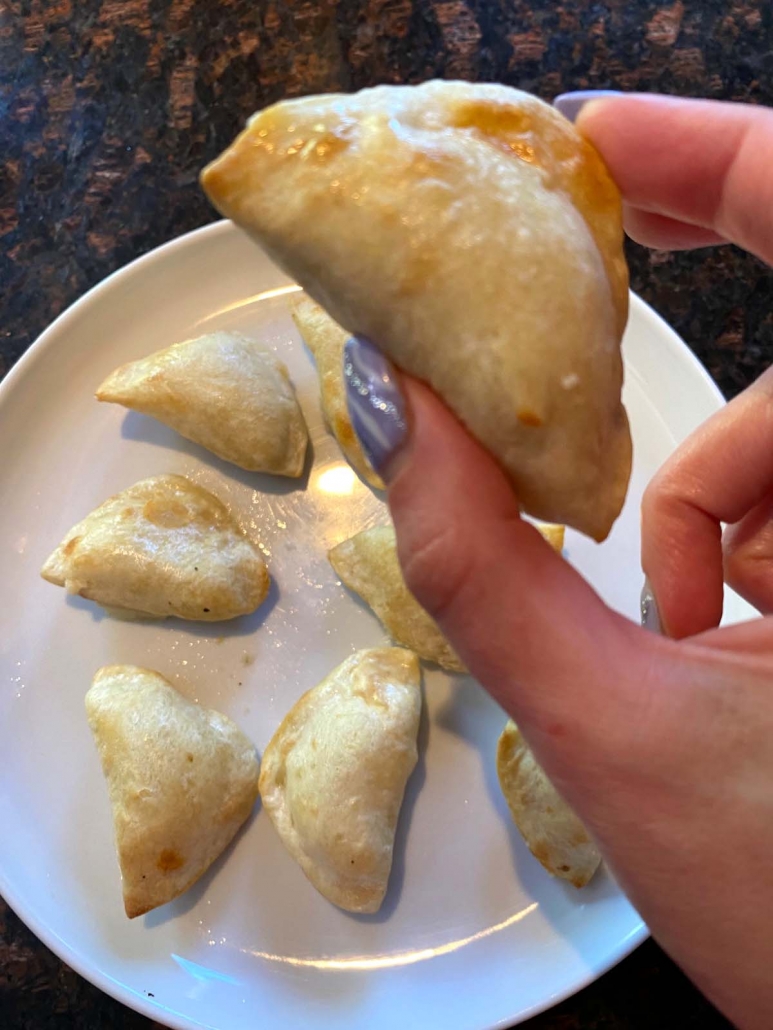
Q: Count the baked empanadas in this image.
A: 8